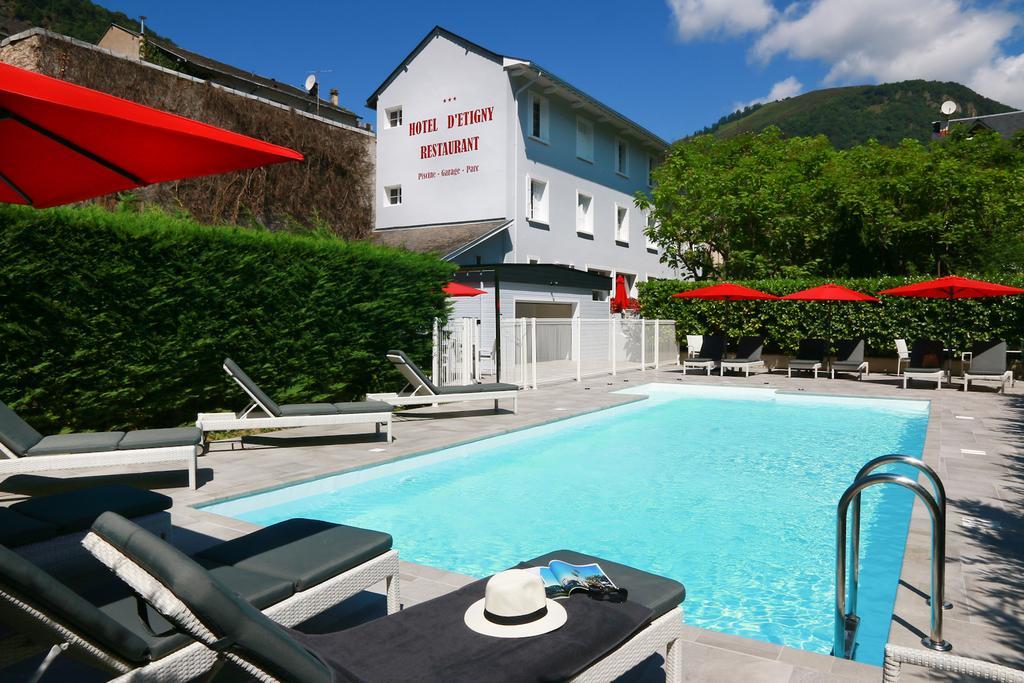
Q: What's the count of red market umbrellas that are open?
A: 5